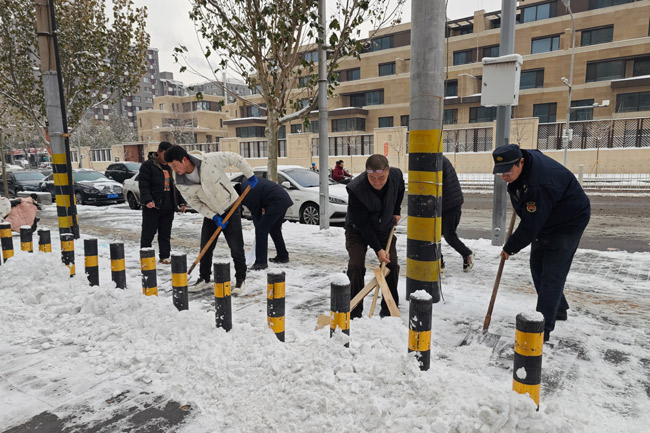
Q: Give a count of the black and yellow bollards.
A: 13